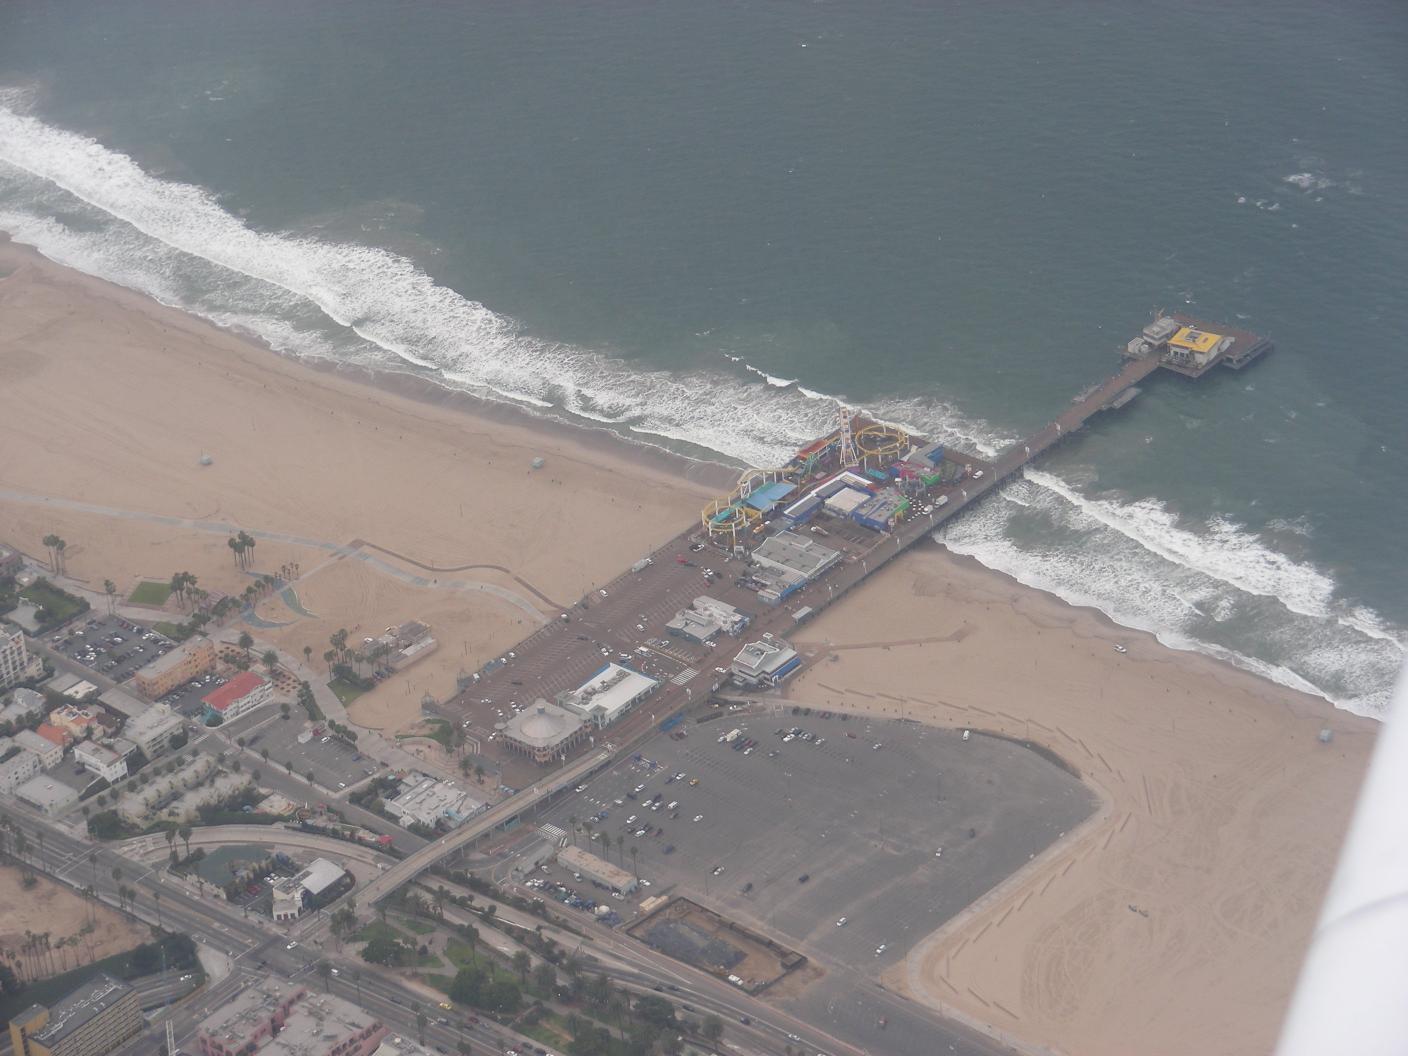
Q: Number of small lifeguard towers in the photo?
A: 3